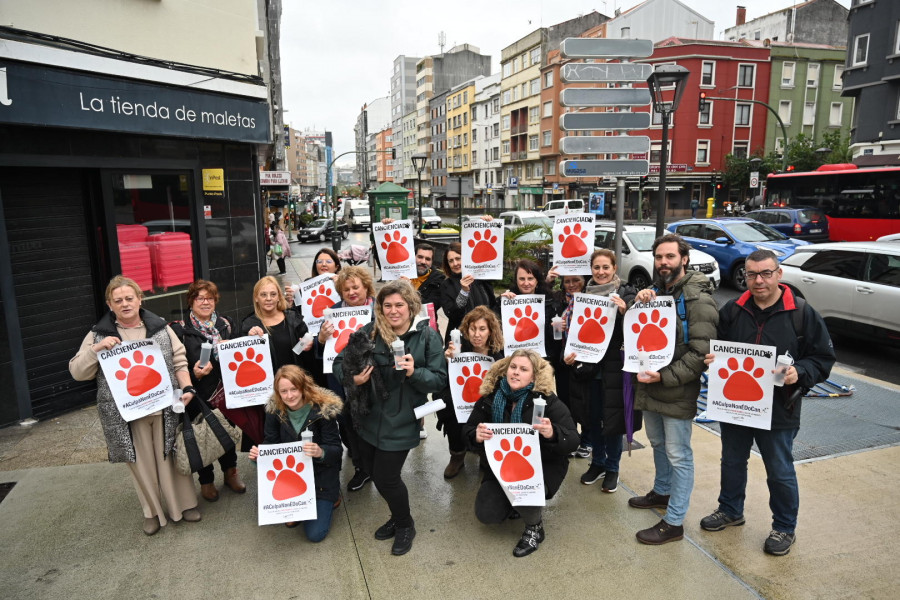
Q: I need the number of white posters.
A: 14